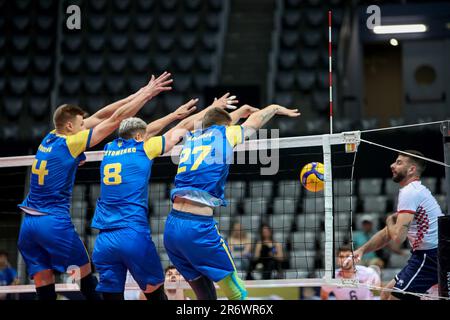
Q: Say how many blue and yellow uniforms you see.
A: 3